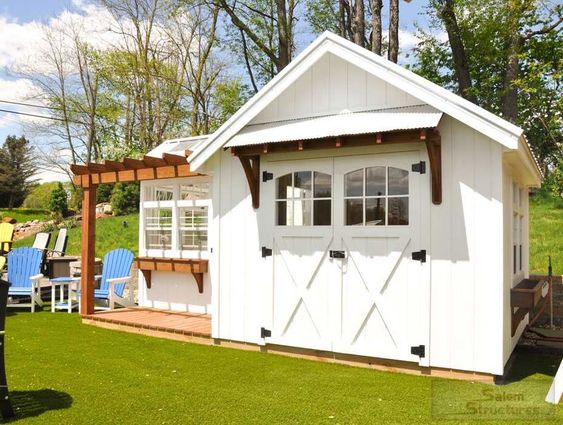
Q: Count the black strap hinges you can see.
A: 6